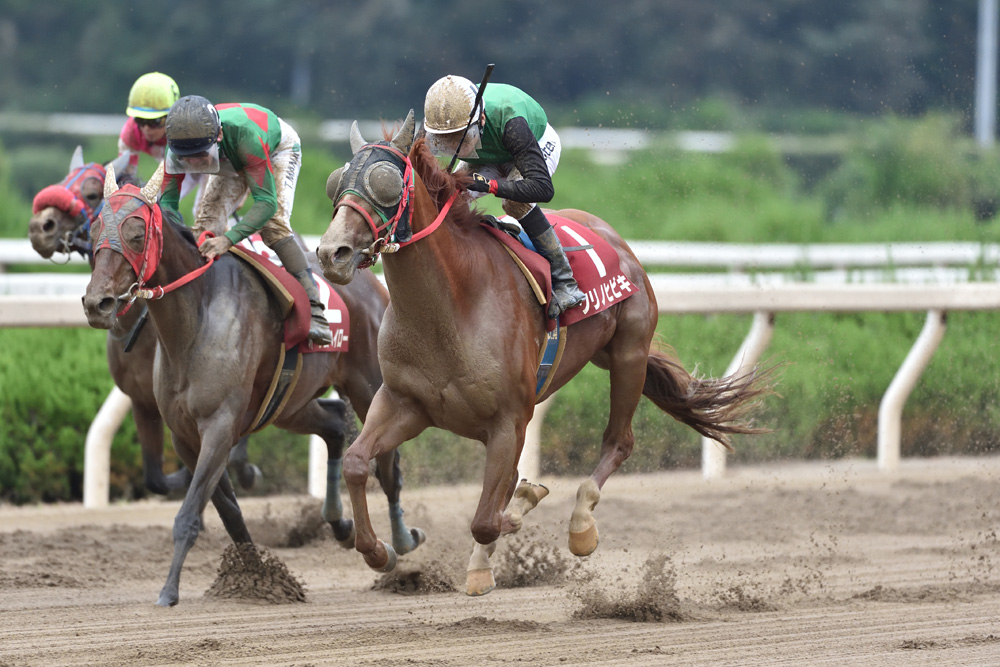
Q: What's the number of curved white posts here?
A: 5